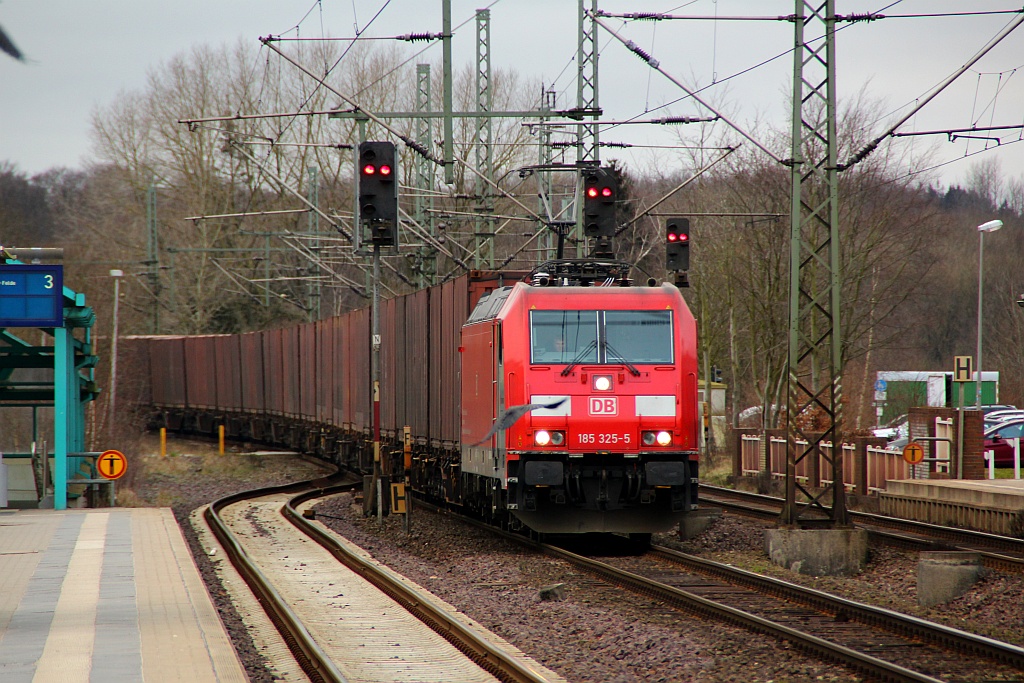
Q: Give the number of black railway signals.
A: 3